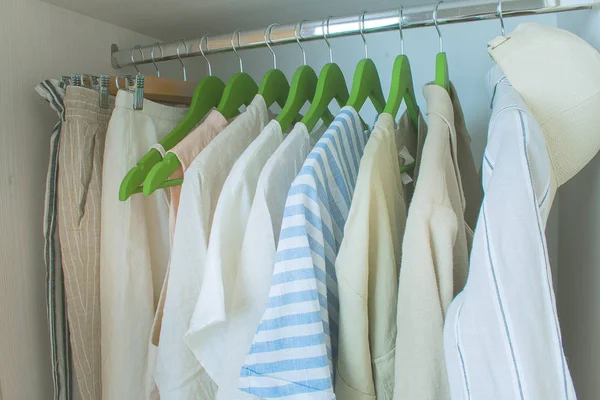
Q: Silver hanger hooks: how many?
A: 12